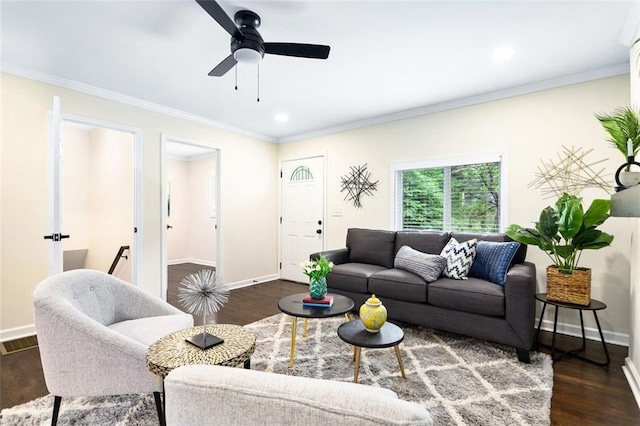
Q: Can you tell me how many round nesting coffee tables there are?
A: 2